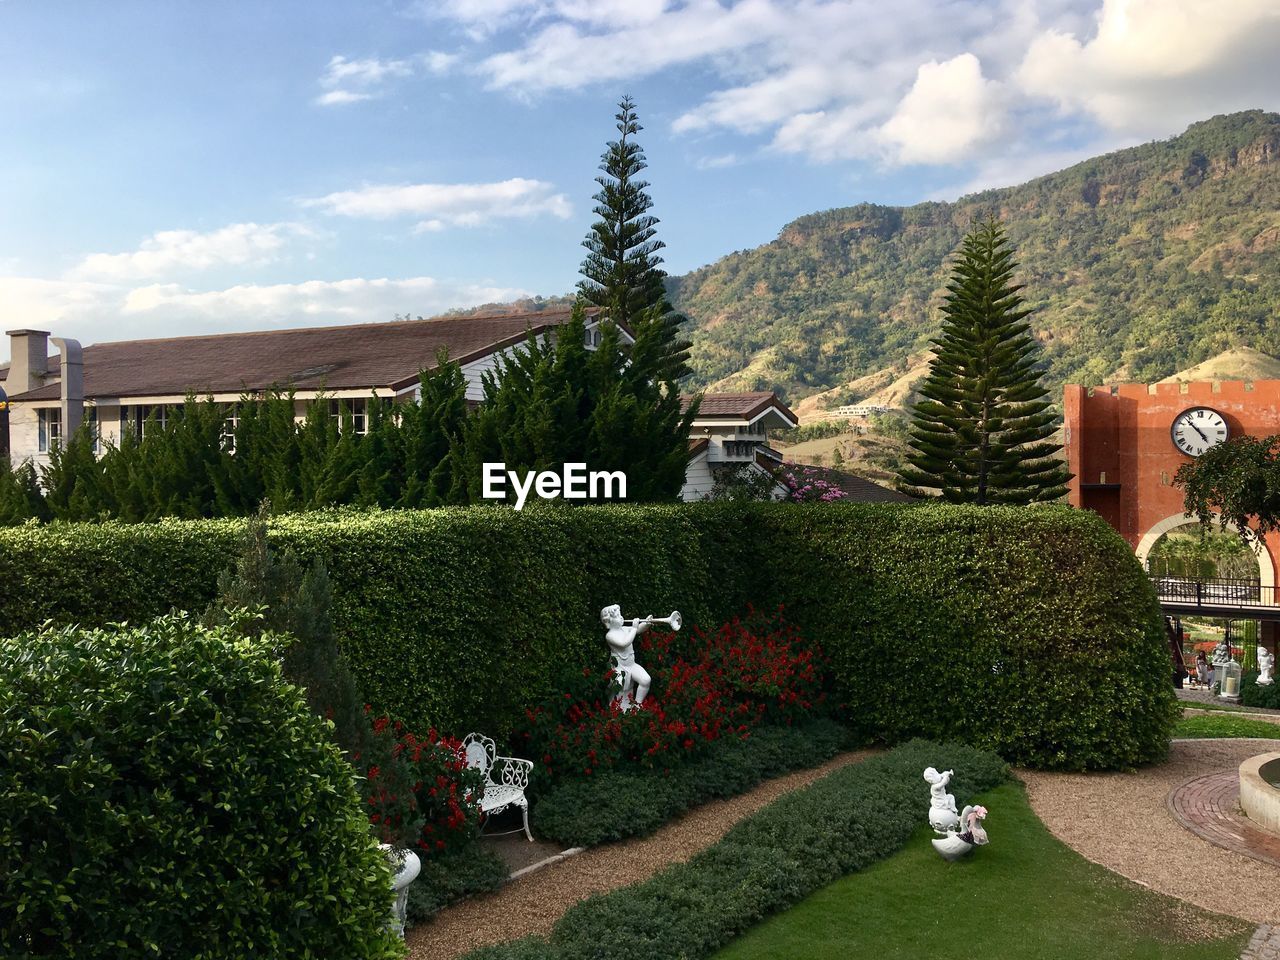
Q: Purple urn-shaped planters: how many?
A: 0